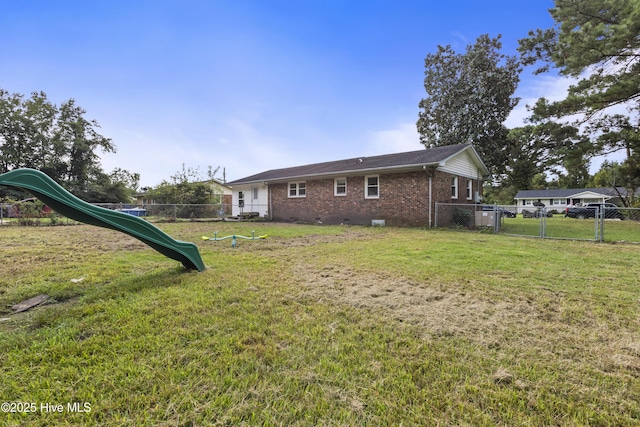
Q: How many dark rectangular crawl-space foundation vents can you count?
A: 3